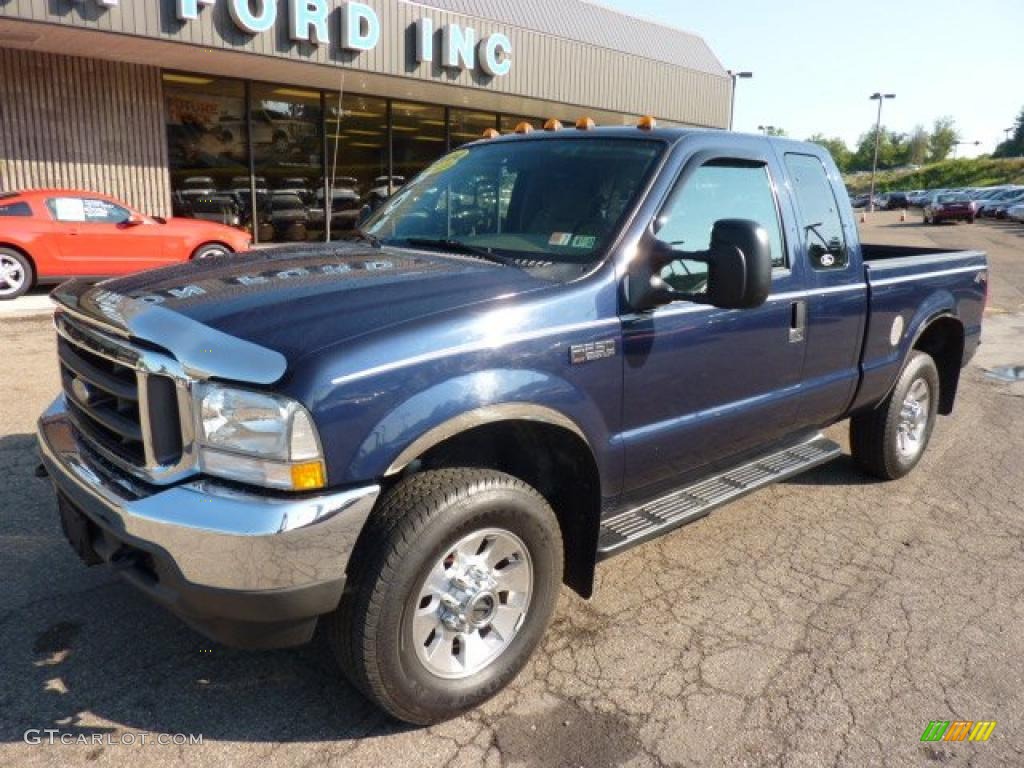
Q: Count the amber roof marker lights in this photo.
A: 5